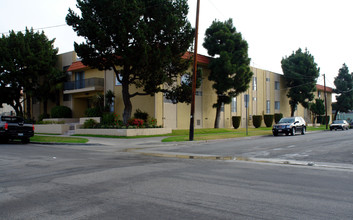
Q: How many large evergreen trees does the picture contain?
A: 5